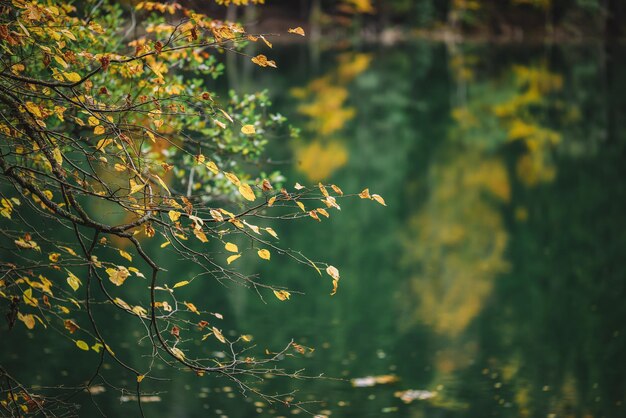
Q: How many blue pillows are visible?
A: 0